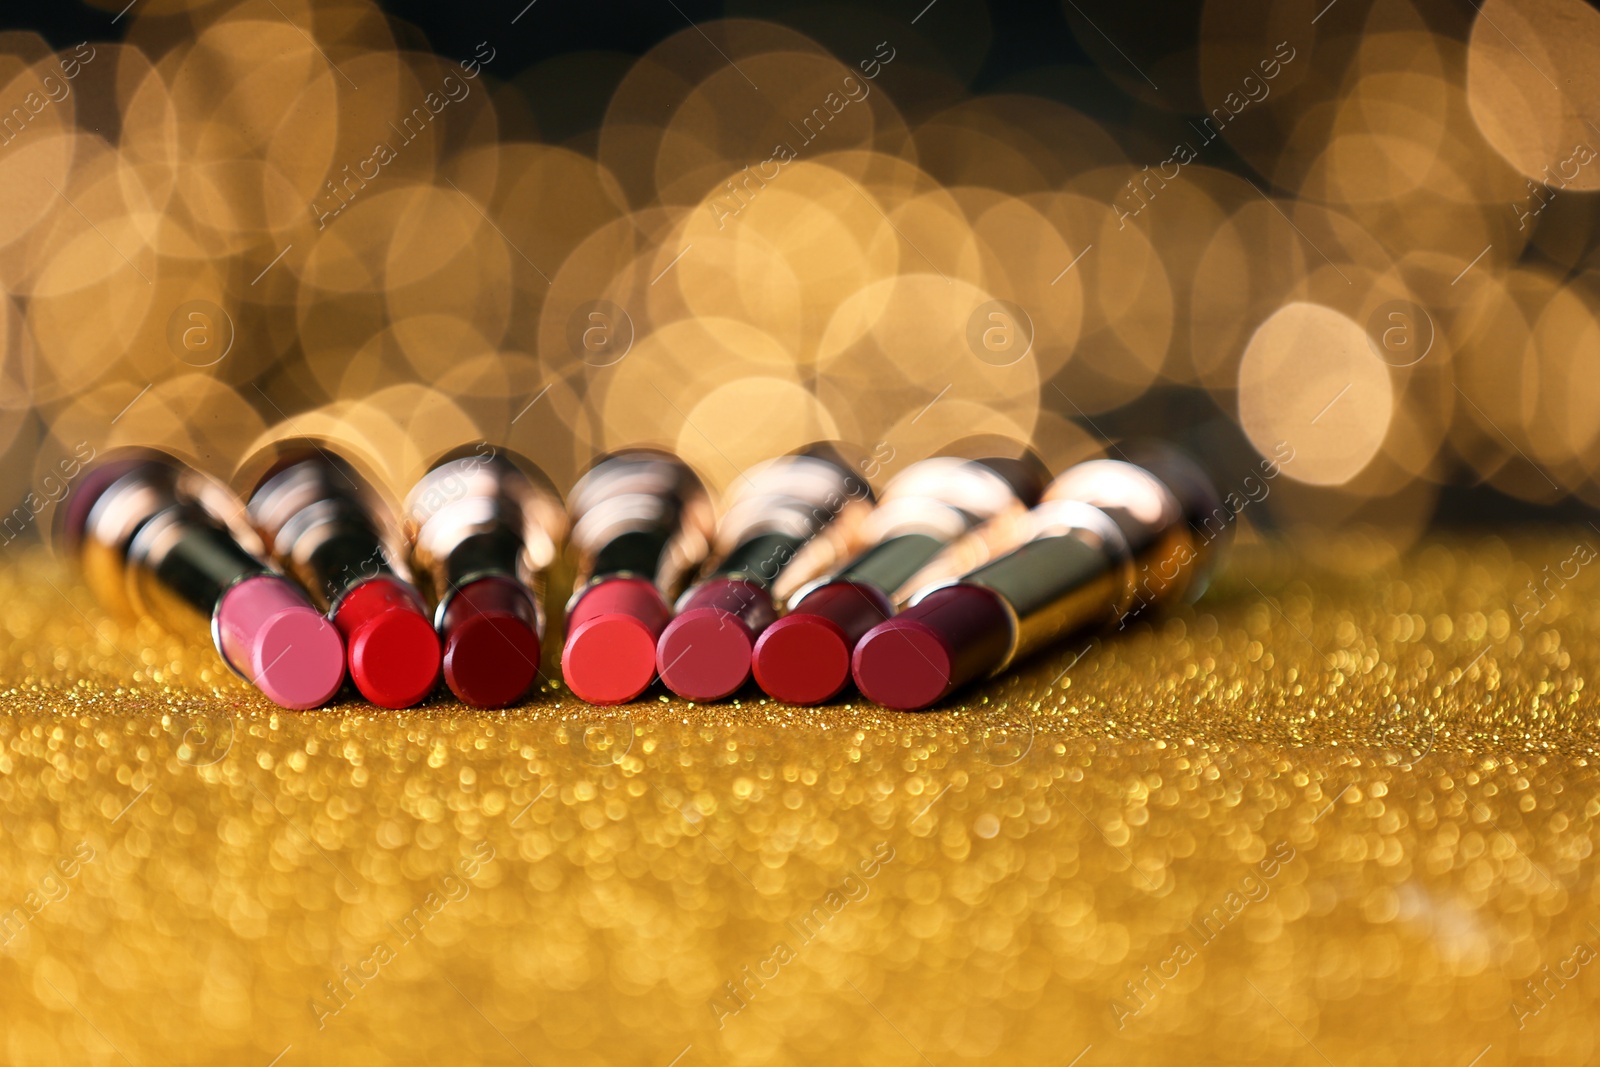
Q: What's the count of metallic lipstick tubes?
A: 7